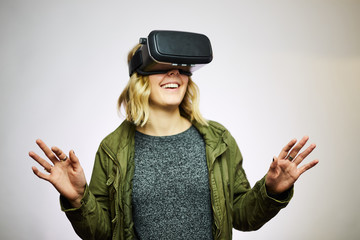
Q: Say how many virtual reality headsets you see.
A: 1